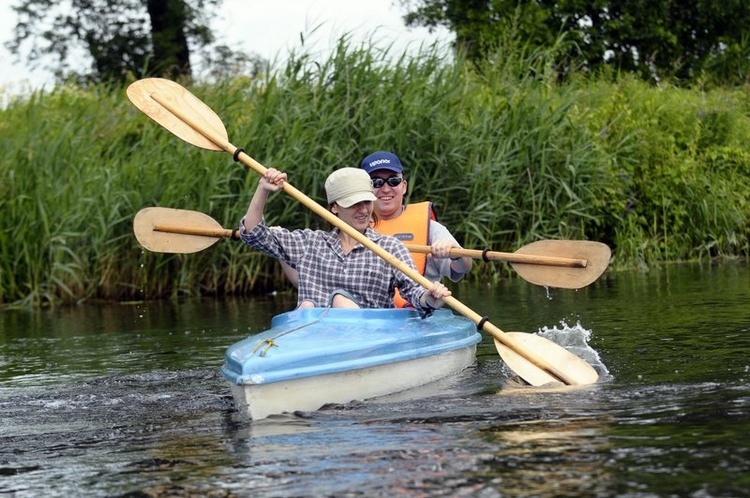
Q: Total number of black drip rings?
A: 4